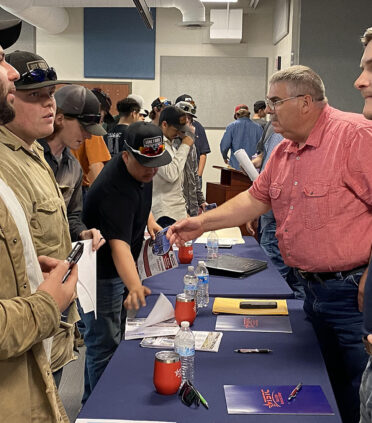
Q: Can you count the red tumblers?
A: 3